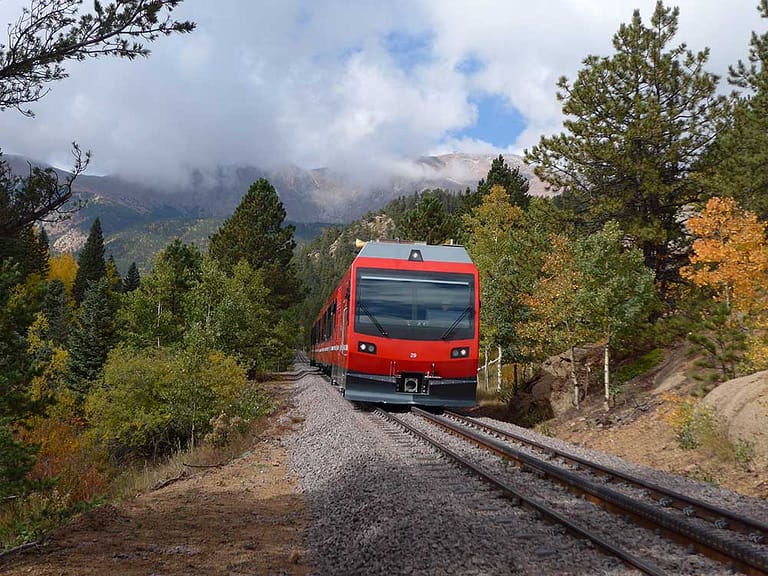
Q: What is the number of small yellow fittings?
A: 2